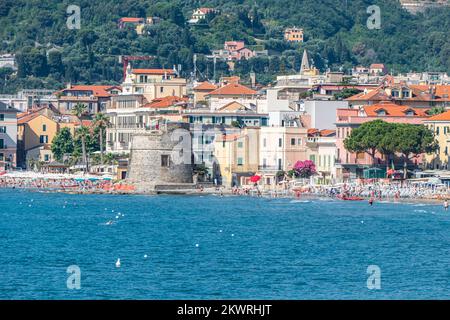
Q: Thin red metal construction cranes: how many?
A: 1